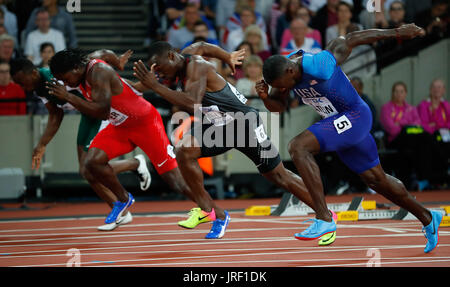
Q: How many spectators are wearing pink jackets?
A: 2